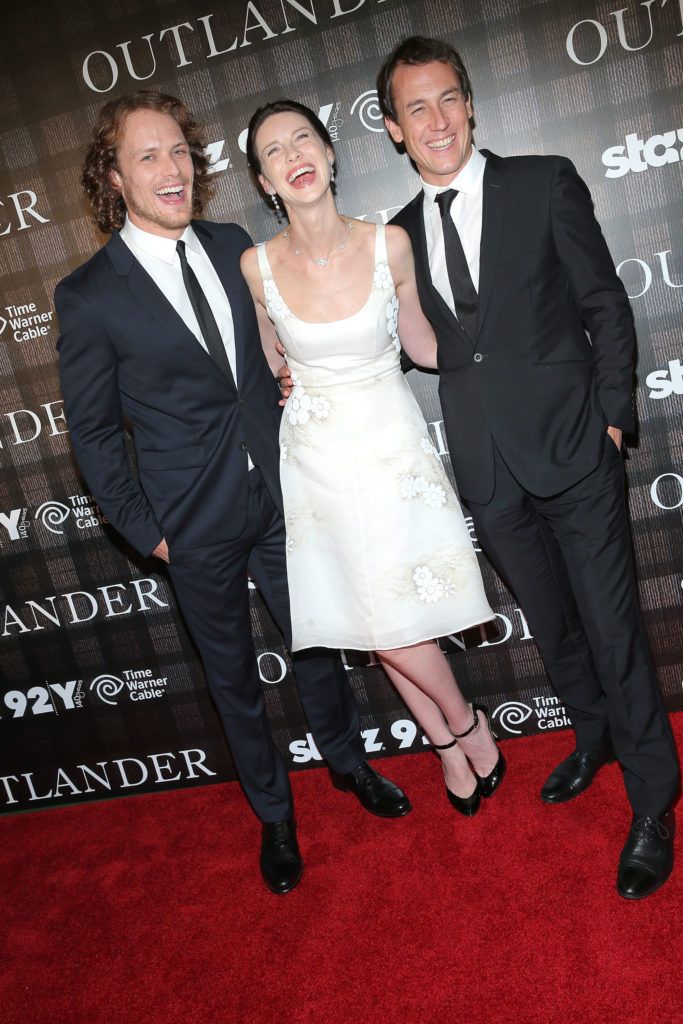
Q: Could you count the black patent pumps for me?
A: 2